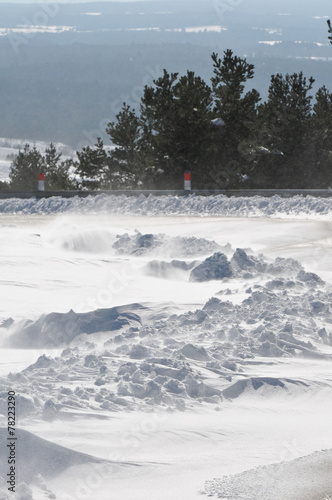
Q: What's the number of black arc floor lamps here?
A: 0